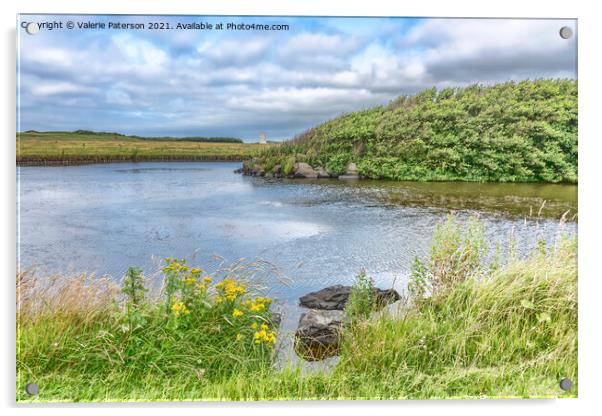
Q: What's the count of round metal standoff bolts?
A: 4